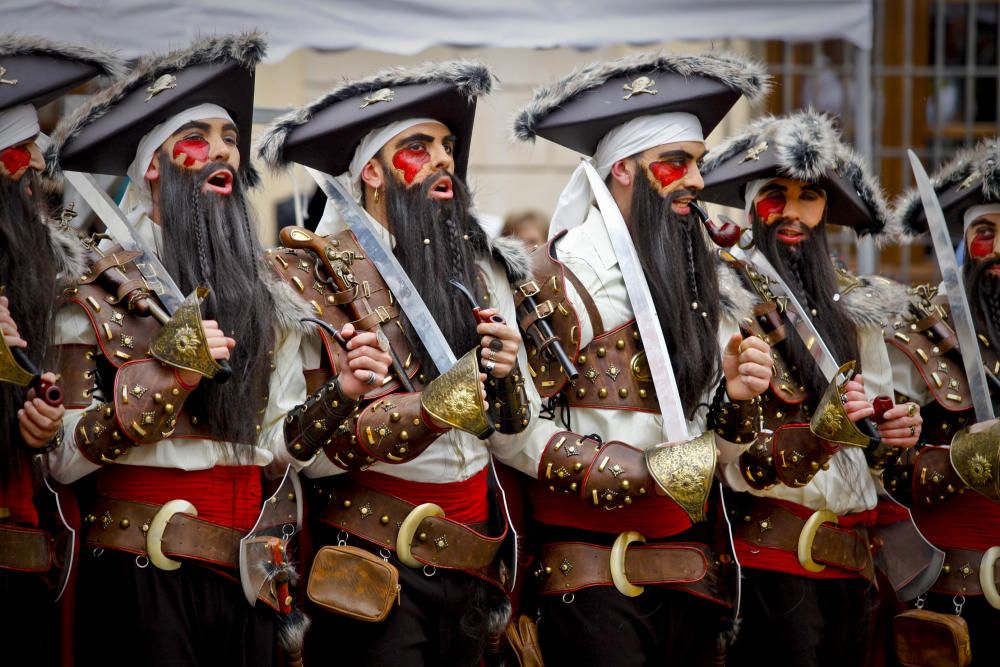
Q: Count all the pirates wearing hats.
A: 6